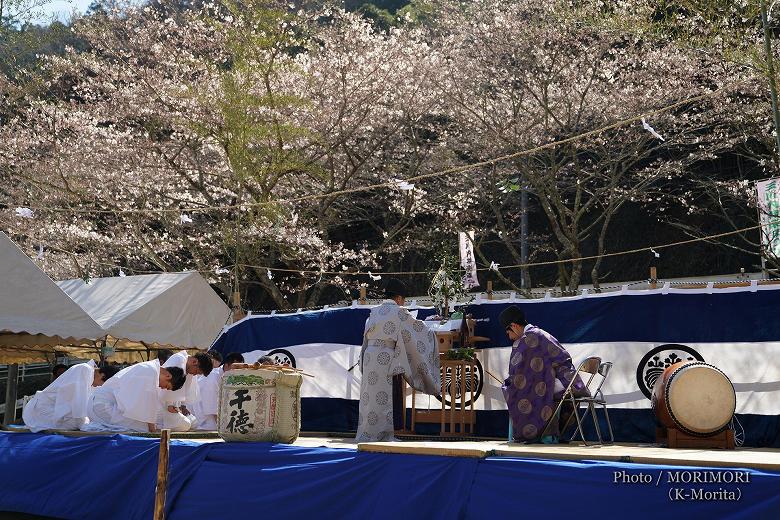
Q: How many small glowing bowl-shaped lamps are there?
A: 0